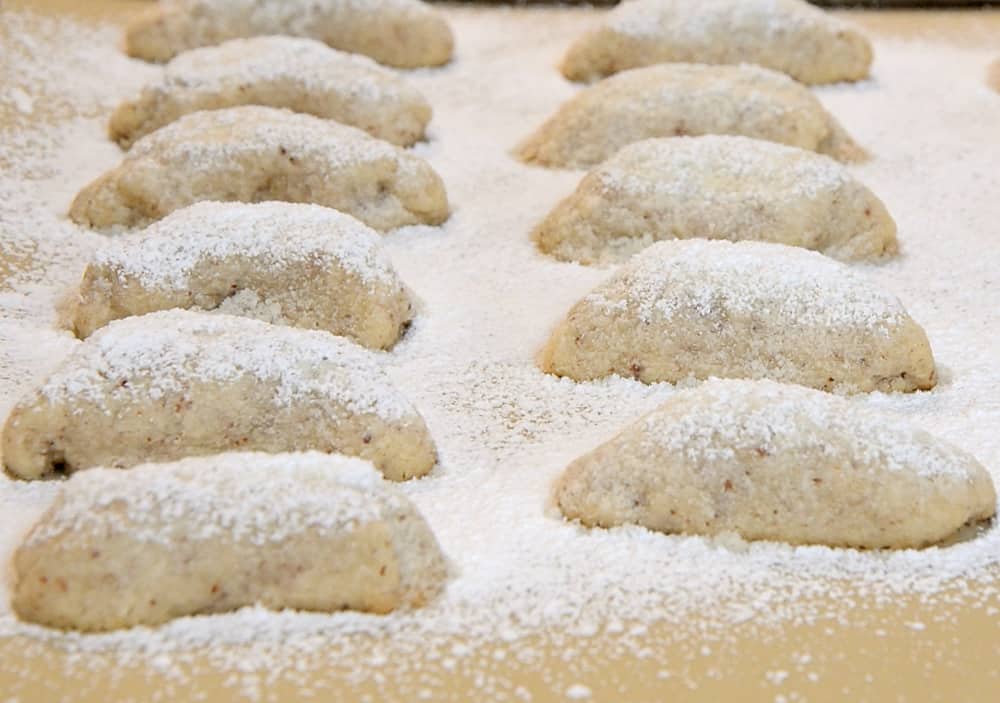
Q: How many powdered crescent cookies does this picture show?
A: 11